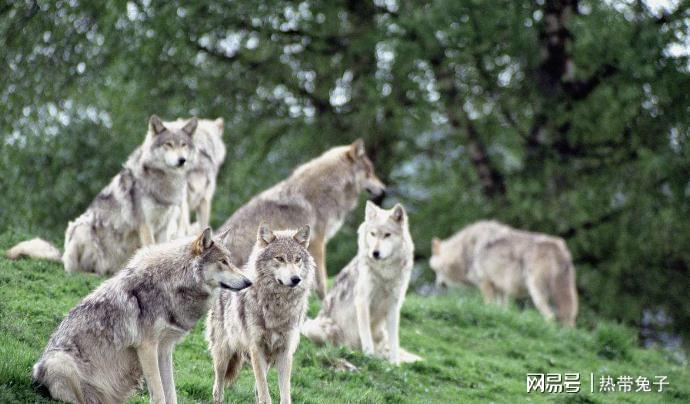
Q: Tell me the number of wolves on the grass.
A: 7